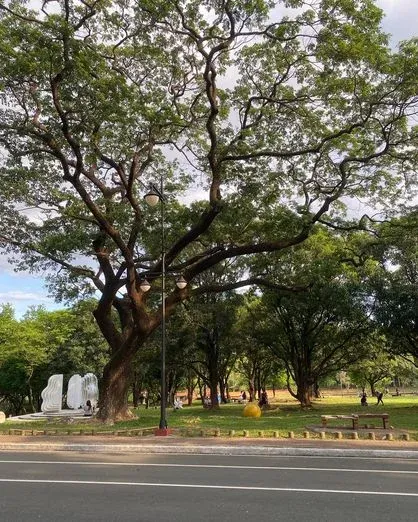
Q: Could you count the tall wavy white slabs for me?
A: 3